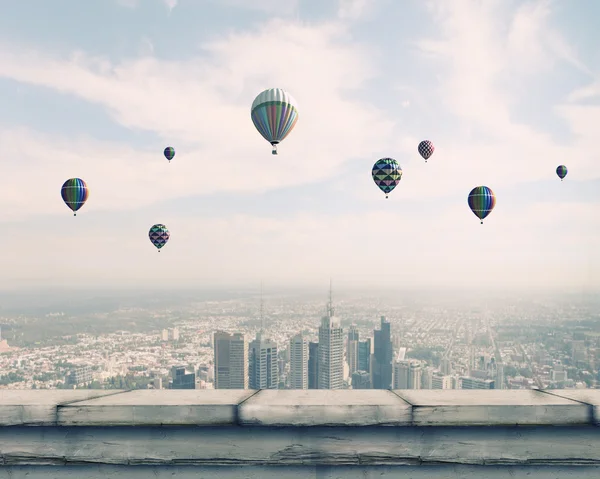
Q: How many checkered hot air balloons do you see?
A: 3